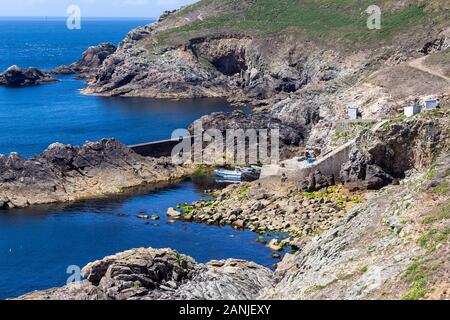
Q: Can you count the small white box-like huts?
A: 3